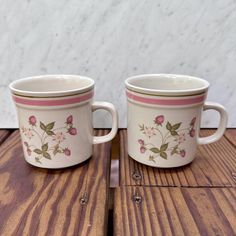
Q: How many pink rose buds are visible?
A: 12